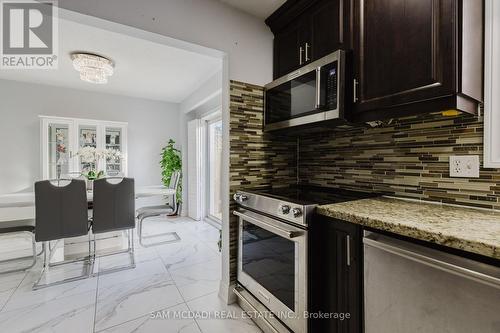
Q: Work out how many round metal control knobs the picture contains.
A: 4